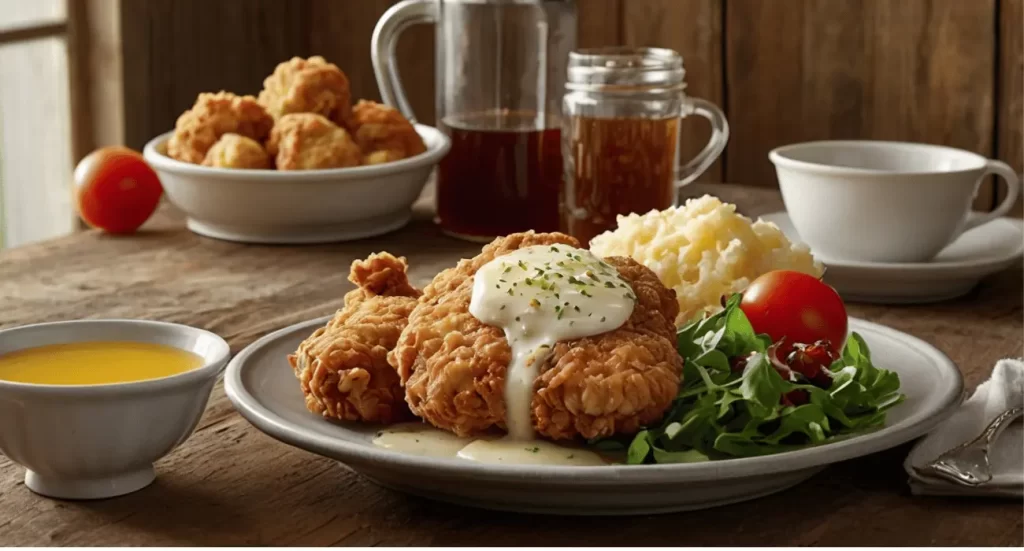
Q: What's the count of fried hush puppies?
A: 5